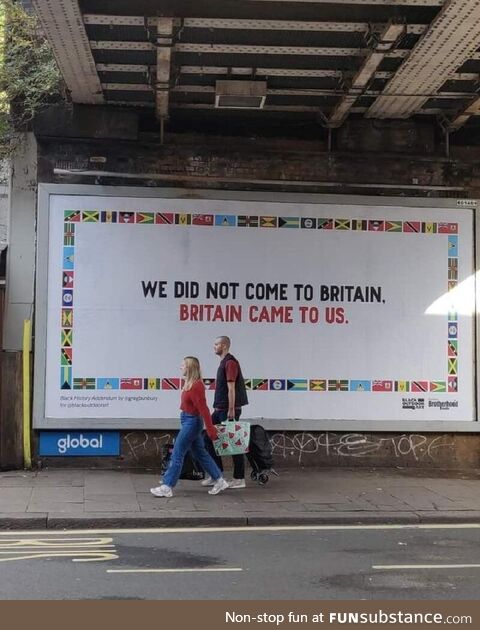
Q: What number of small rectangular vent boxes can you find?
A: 1